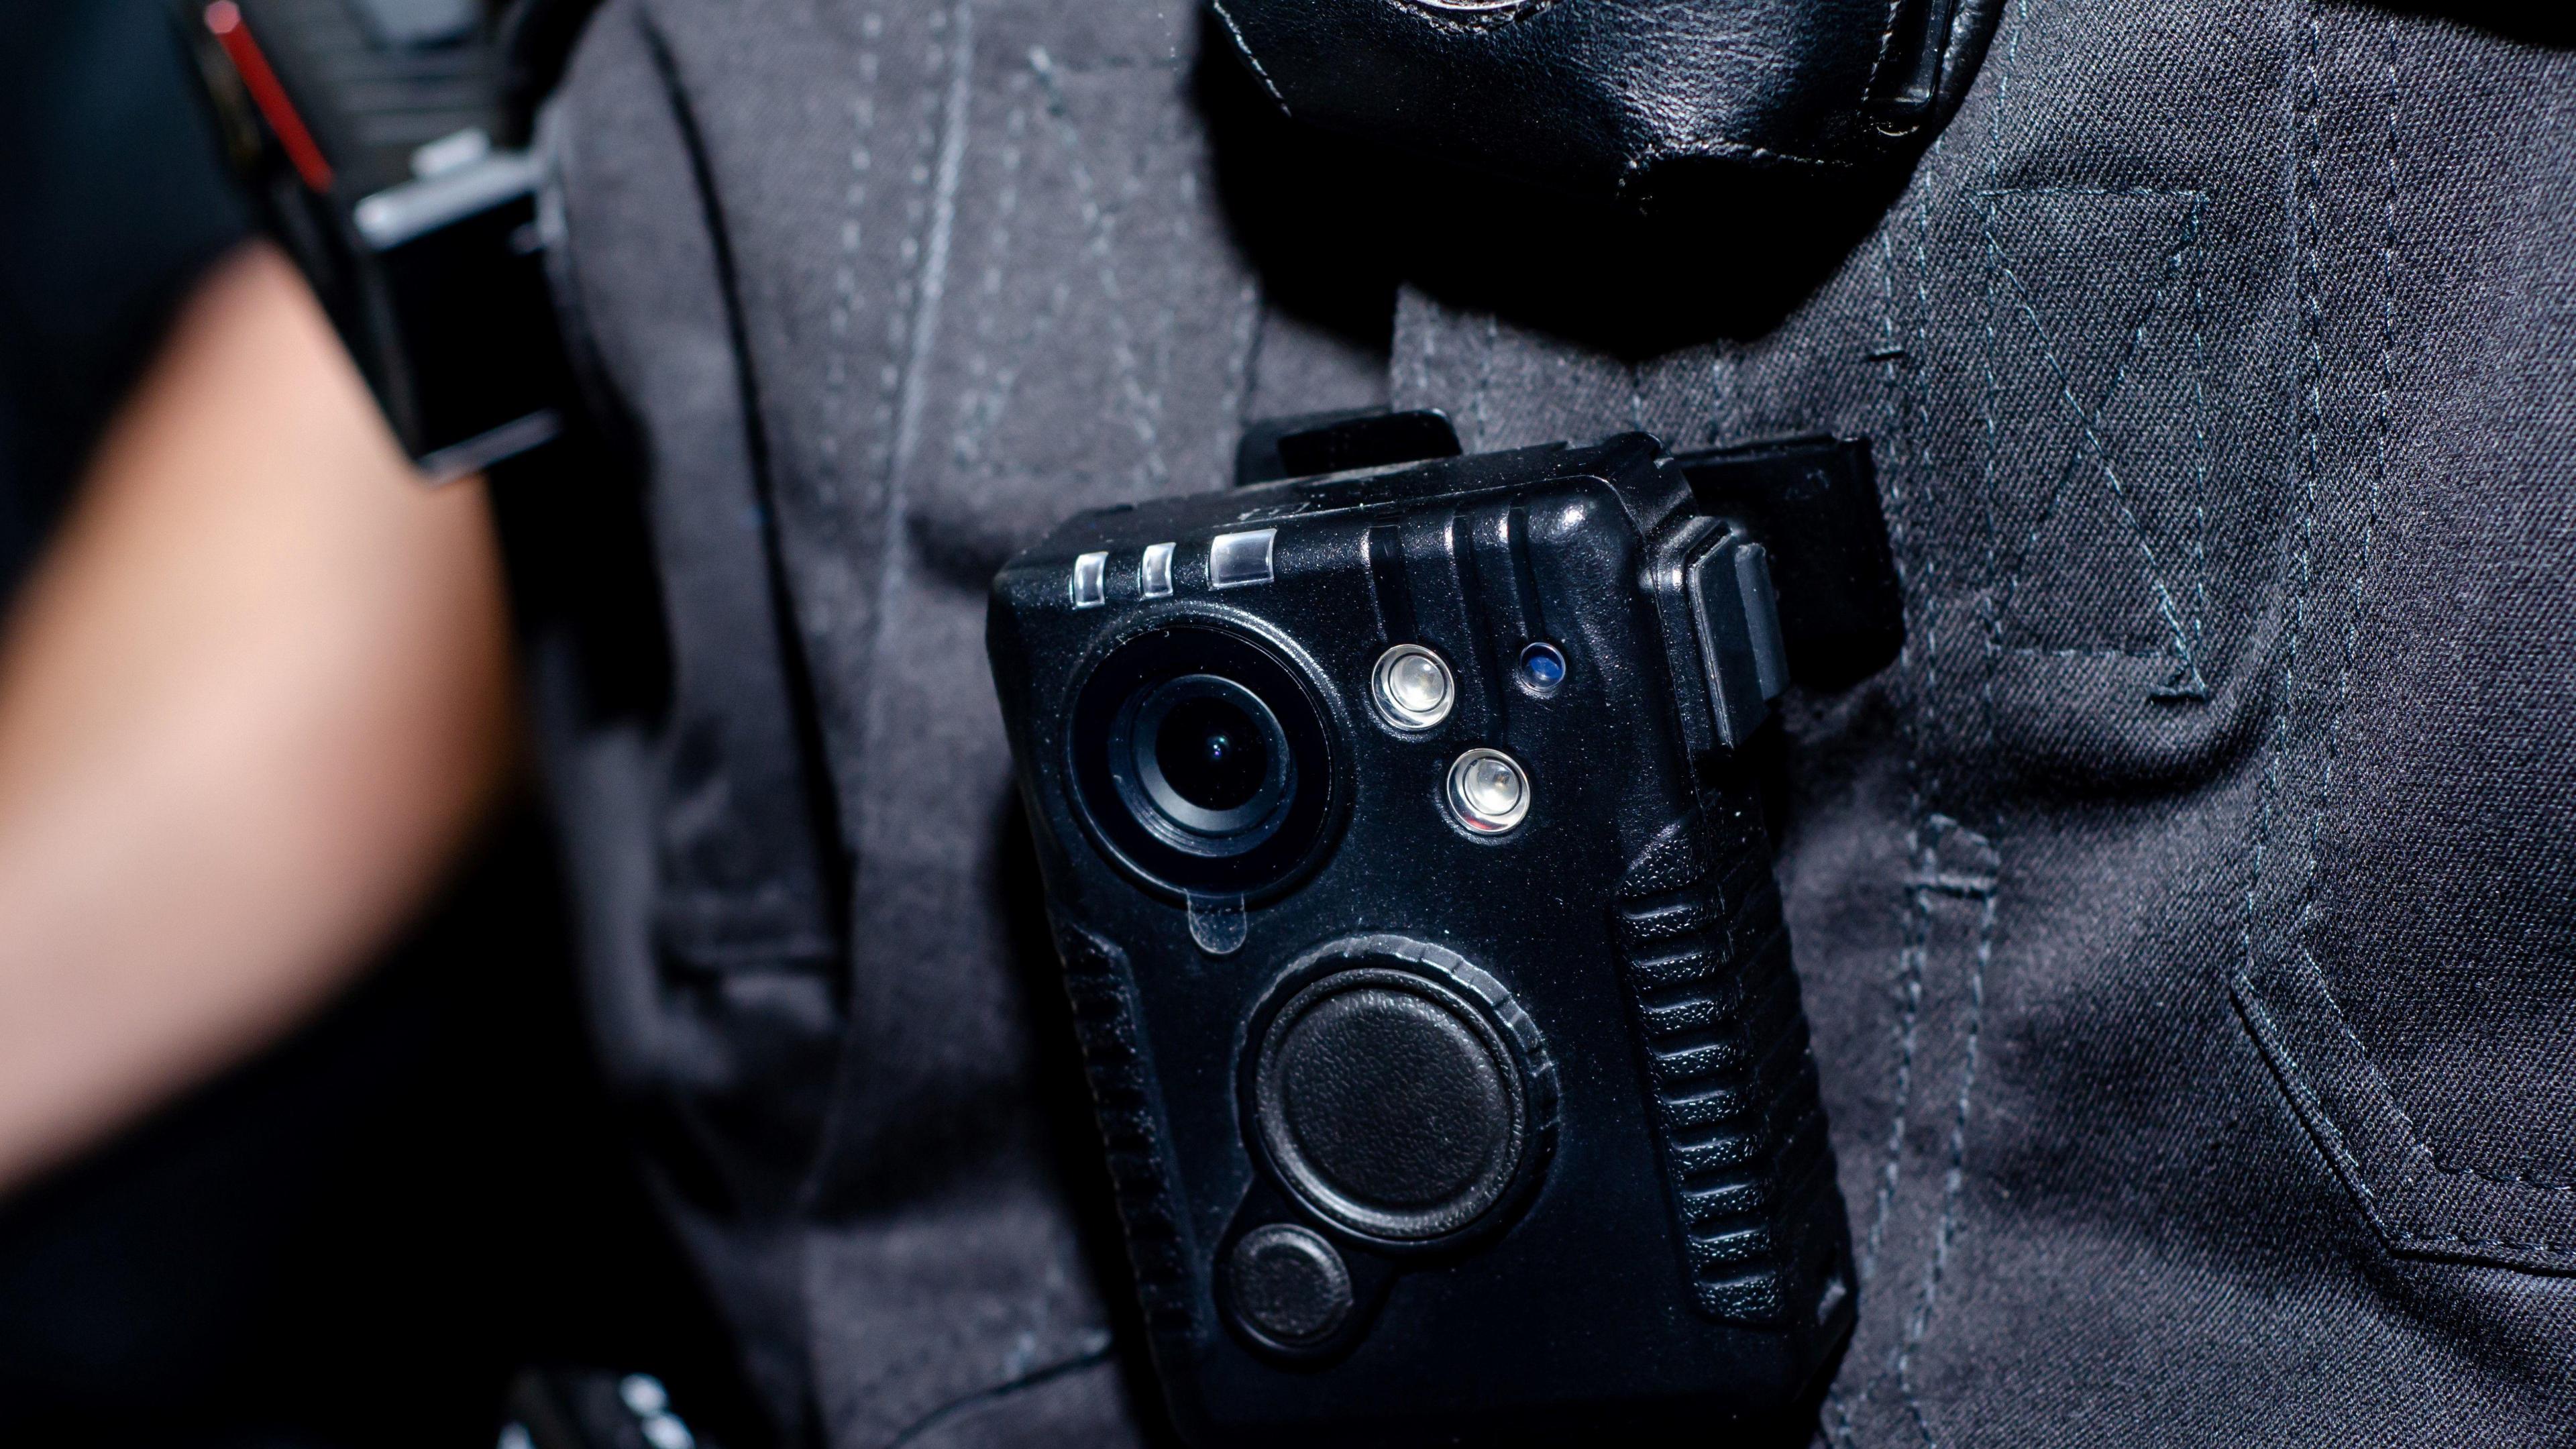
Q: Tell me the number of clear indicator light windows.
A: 3